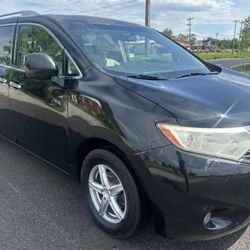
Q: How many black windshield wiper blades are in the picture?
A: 2